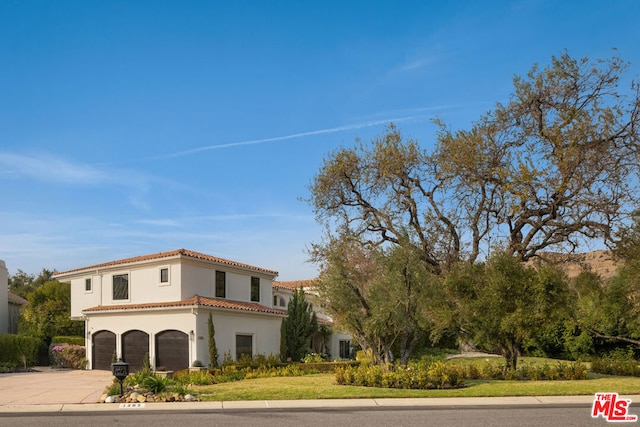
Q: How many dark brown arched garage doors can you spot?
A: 3